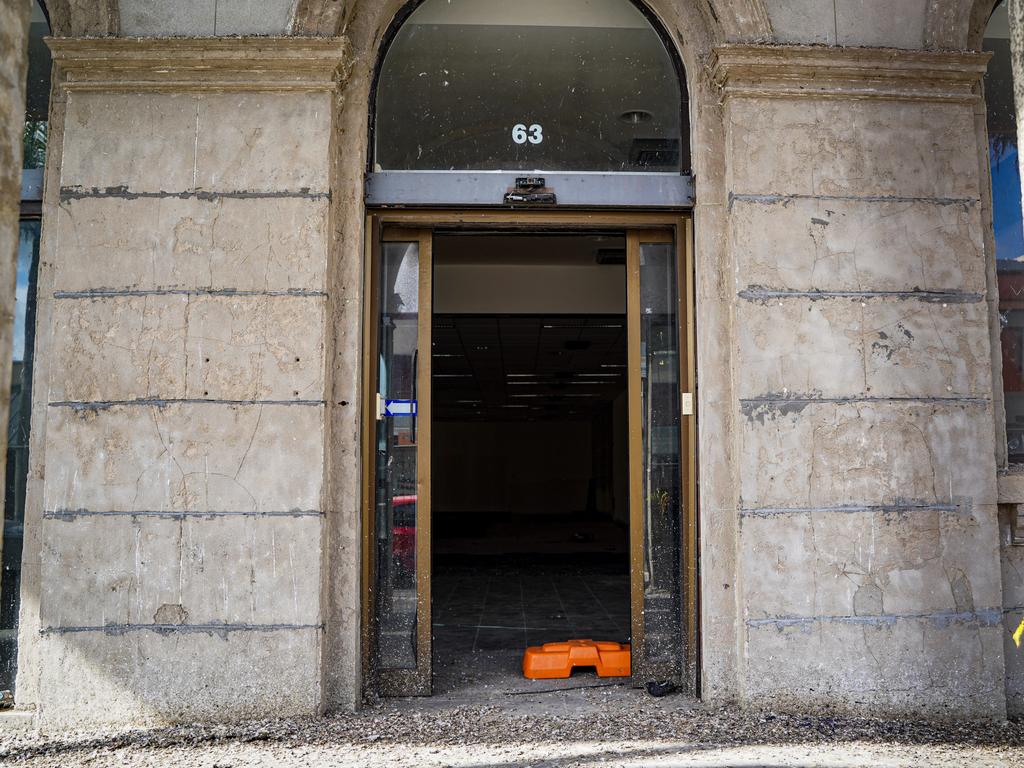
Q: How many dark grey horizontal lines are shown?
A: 10